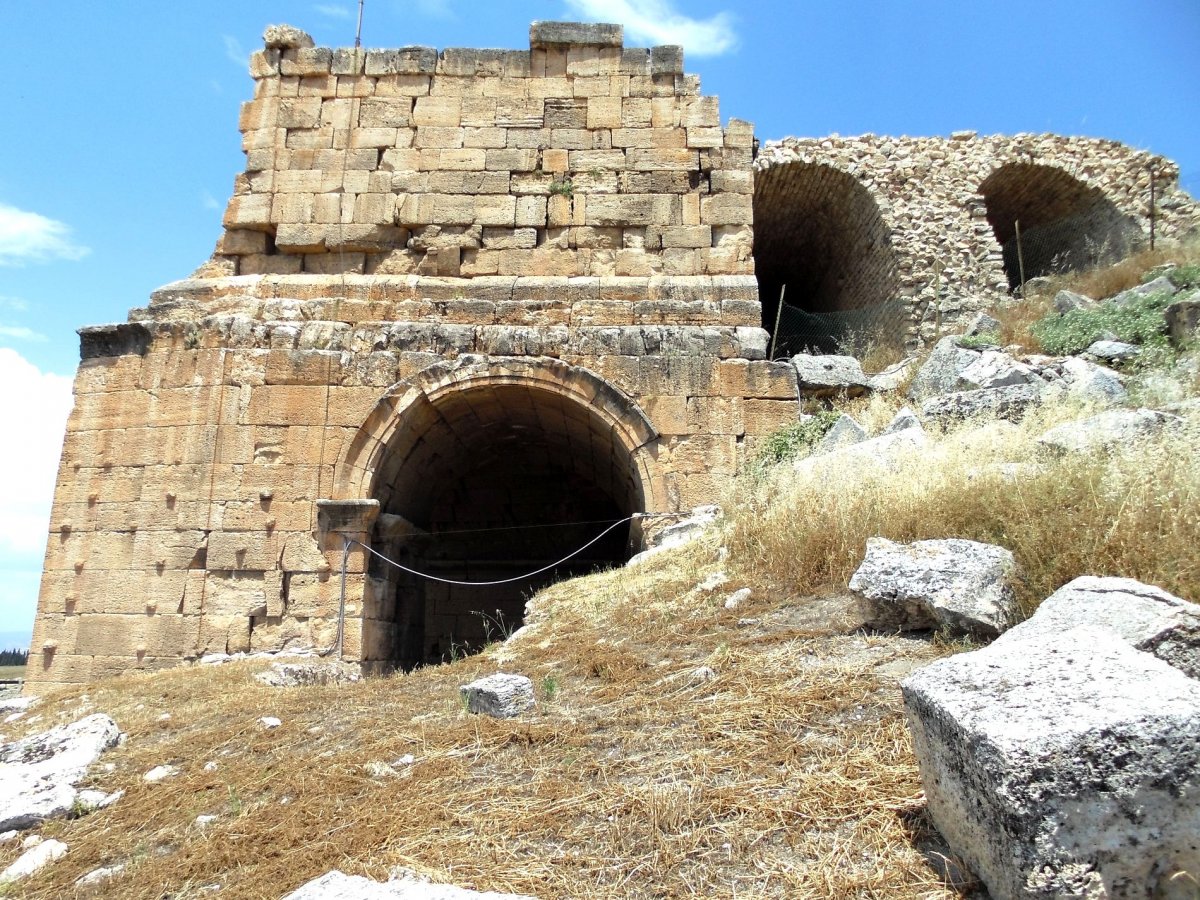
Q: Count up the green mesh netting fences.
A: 2